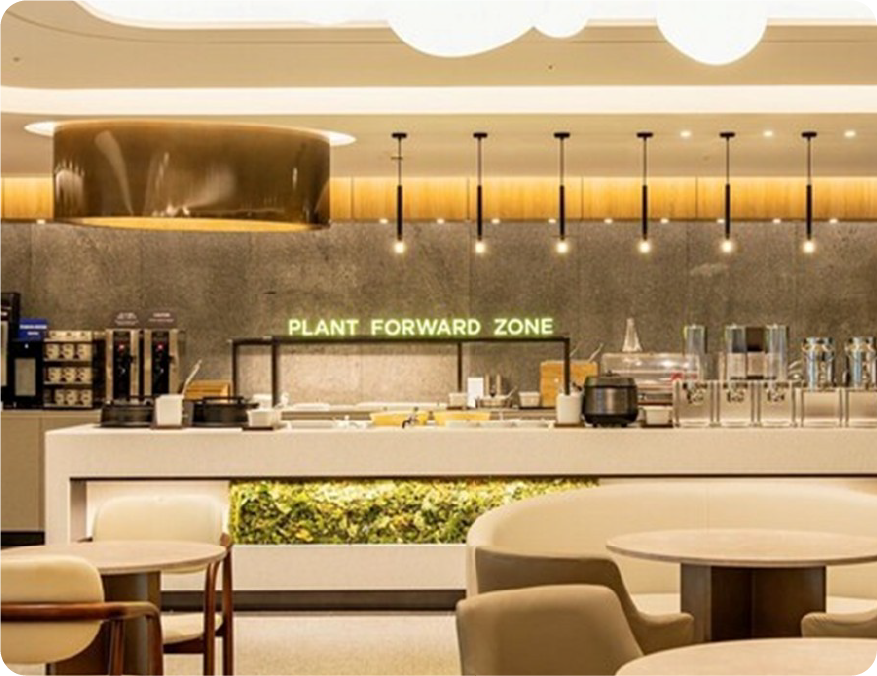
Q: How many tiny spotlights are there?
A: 13